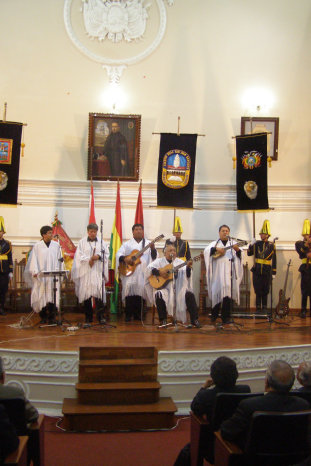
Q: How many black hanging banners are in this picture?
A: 3